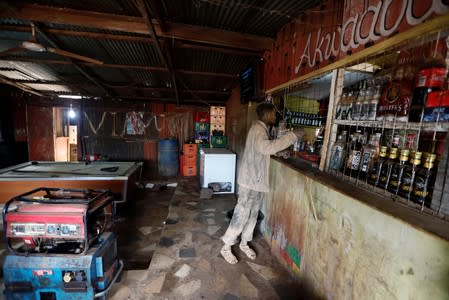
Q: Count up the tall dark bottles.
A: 5